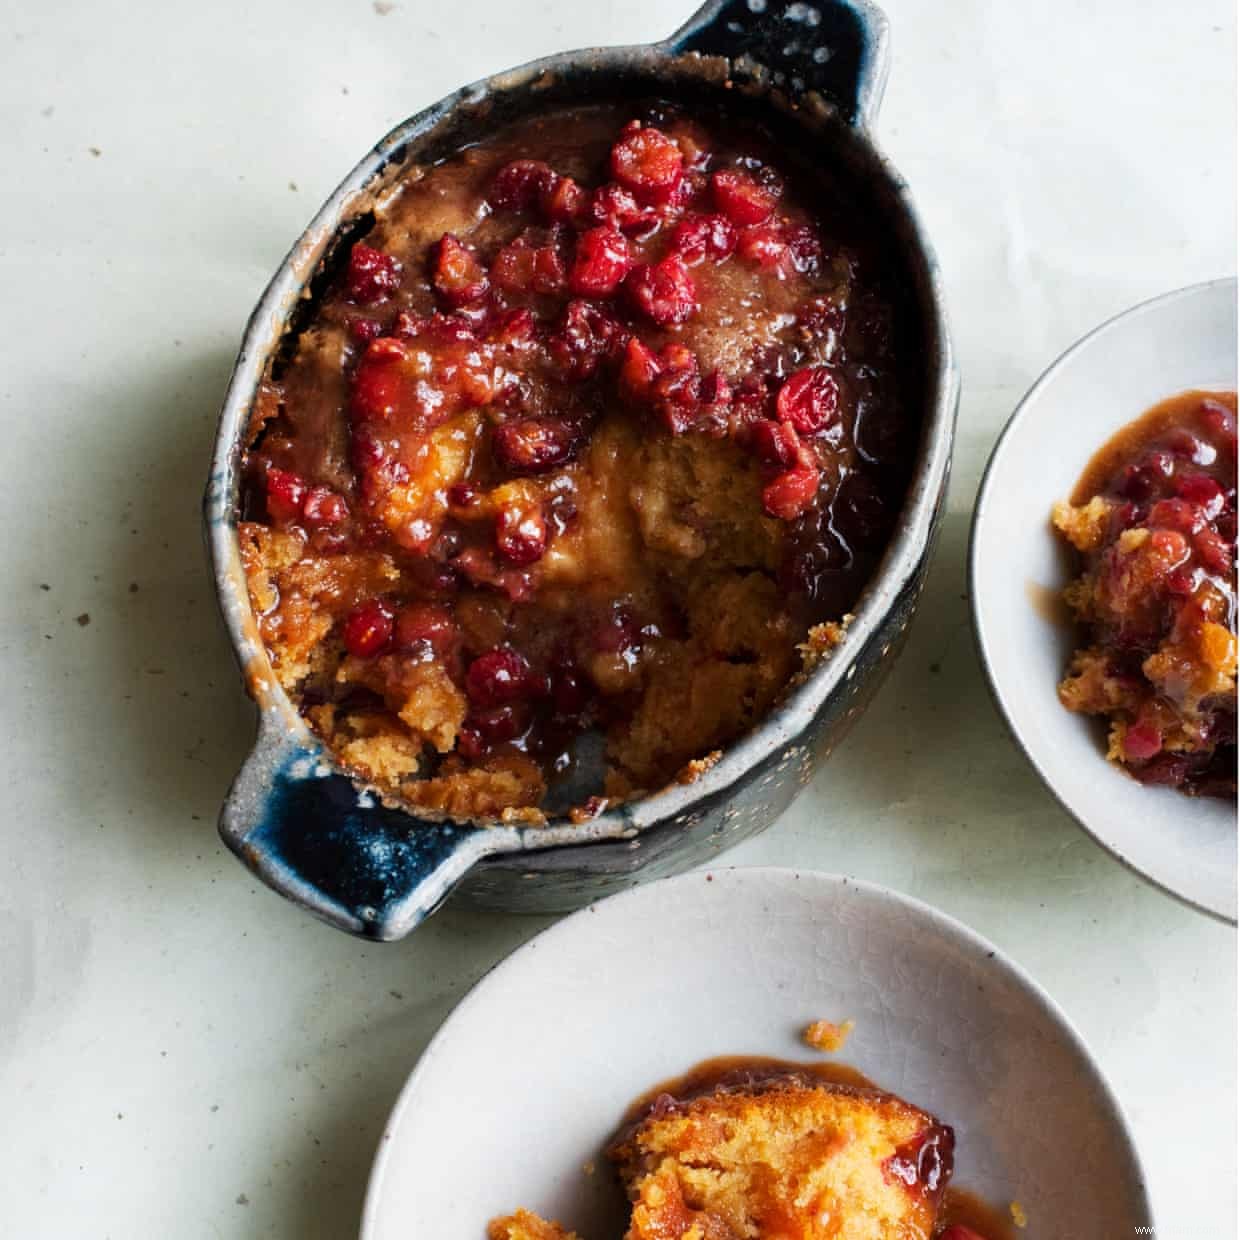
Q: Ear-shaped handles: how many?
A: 2